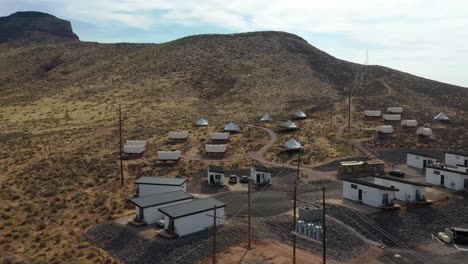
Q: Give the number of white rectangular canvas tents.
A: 12